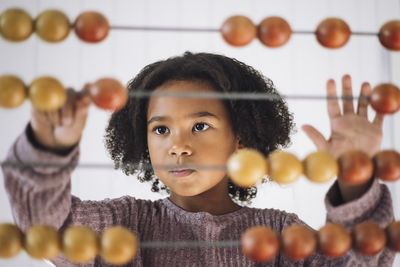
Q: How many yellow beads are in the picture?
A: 11